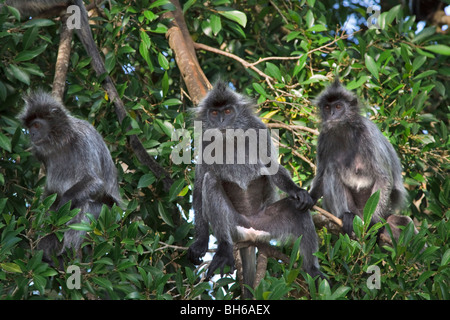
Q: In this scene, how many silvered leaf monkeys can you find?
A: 3